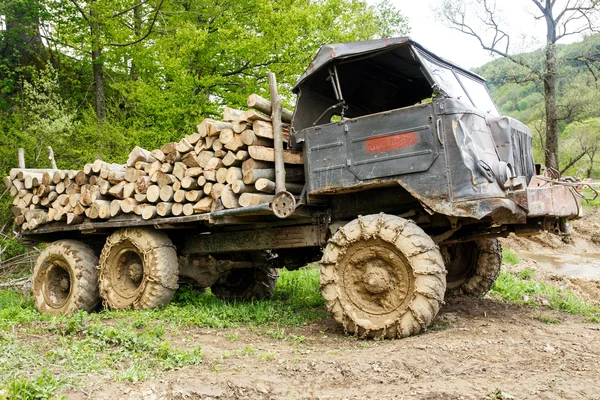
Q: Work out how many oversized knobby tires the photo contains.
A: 5